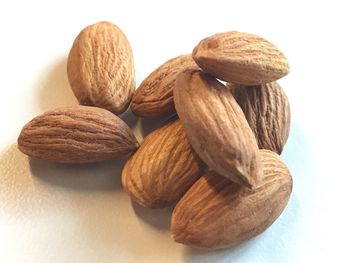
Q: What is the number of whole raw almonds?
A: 8